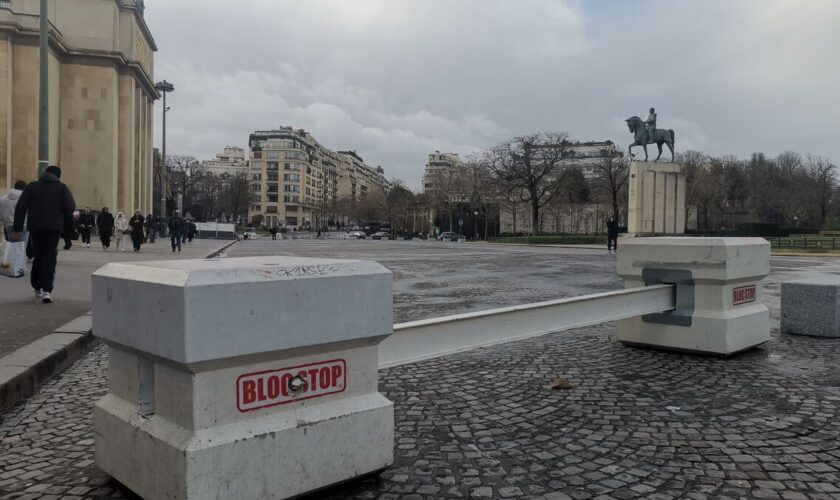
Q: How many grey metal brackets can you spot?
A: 1